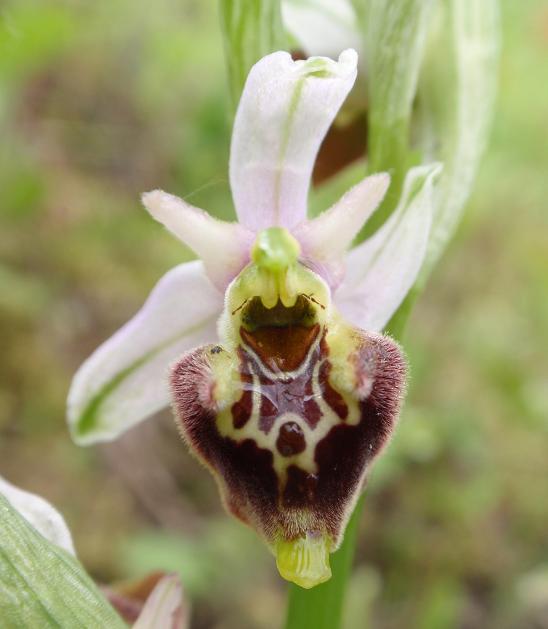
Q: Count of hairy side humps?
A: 2